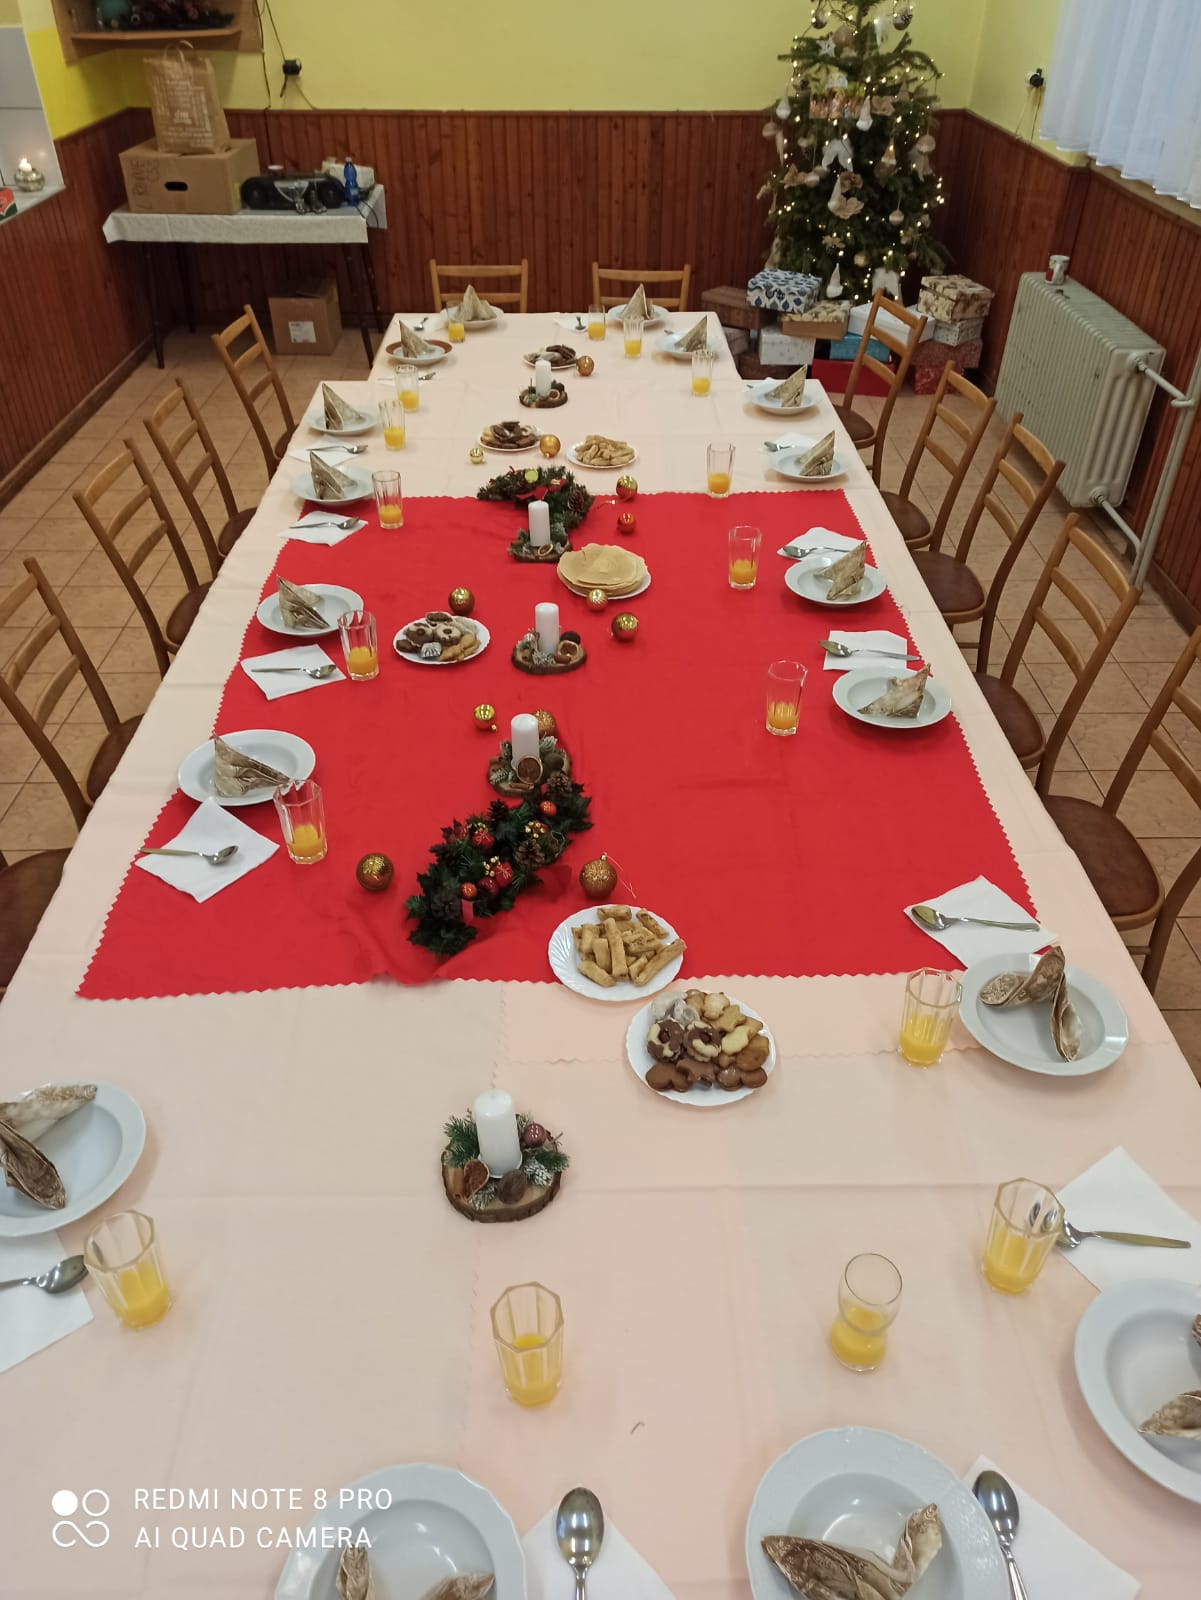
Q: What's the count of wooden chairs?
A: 12